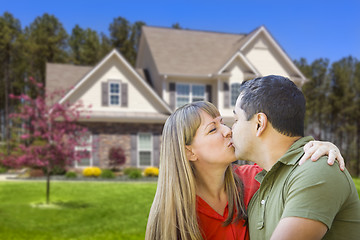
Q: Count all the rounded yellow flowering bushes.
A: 2